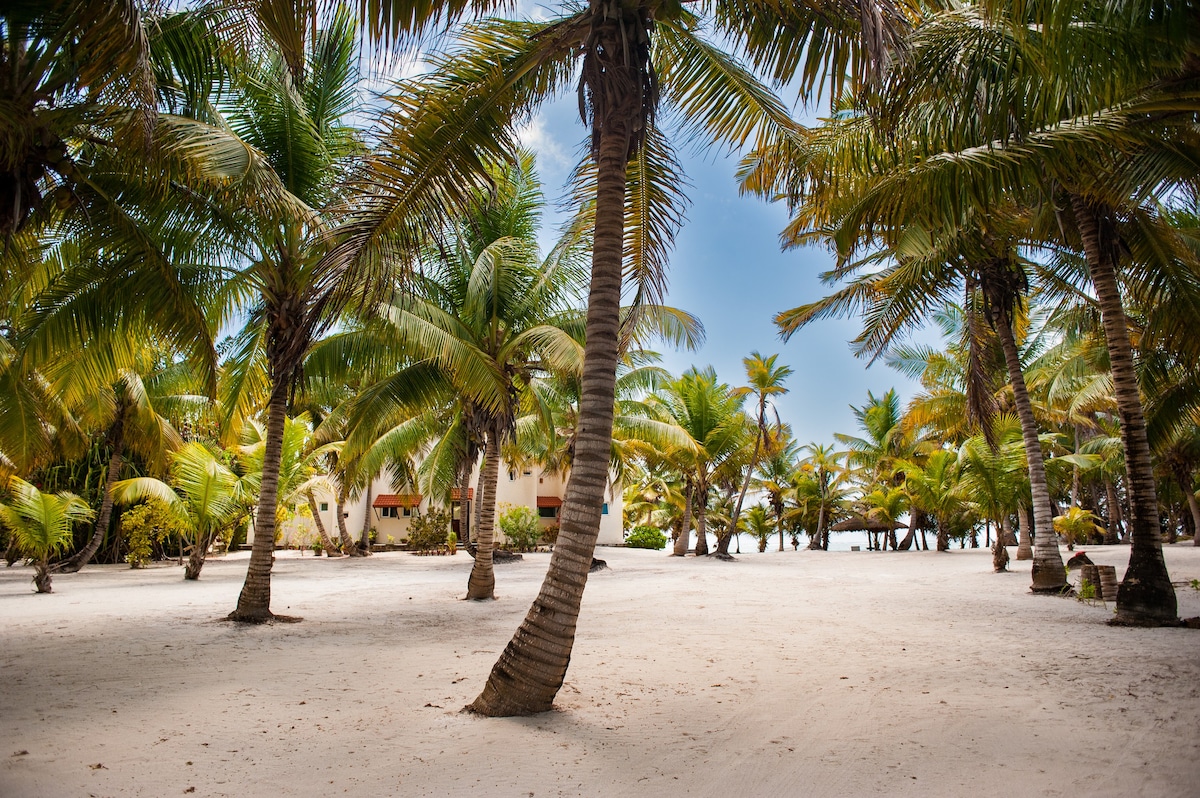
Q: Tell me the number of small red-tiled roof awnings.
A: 3